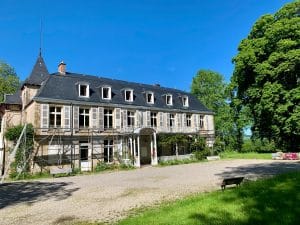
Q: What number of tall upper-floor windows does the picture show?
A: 8